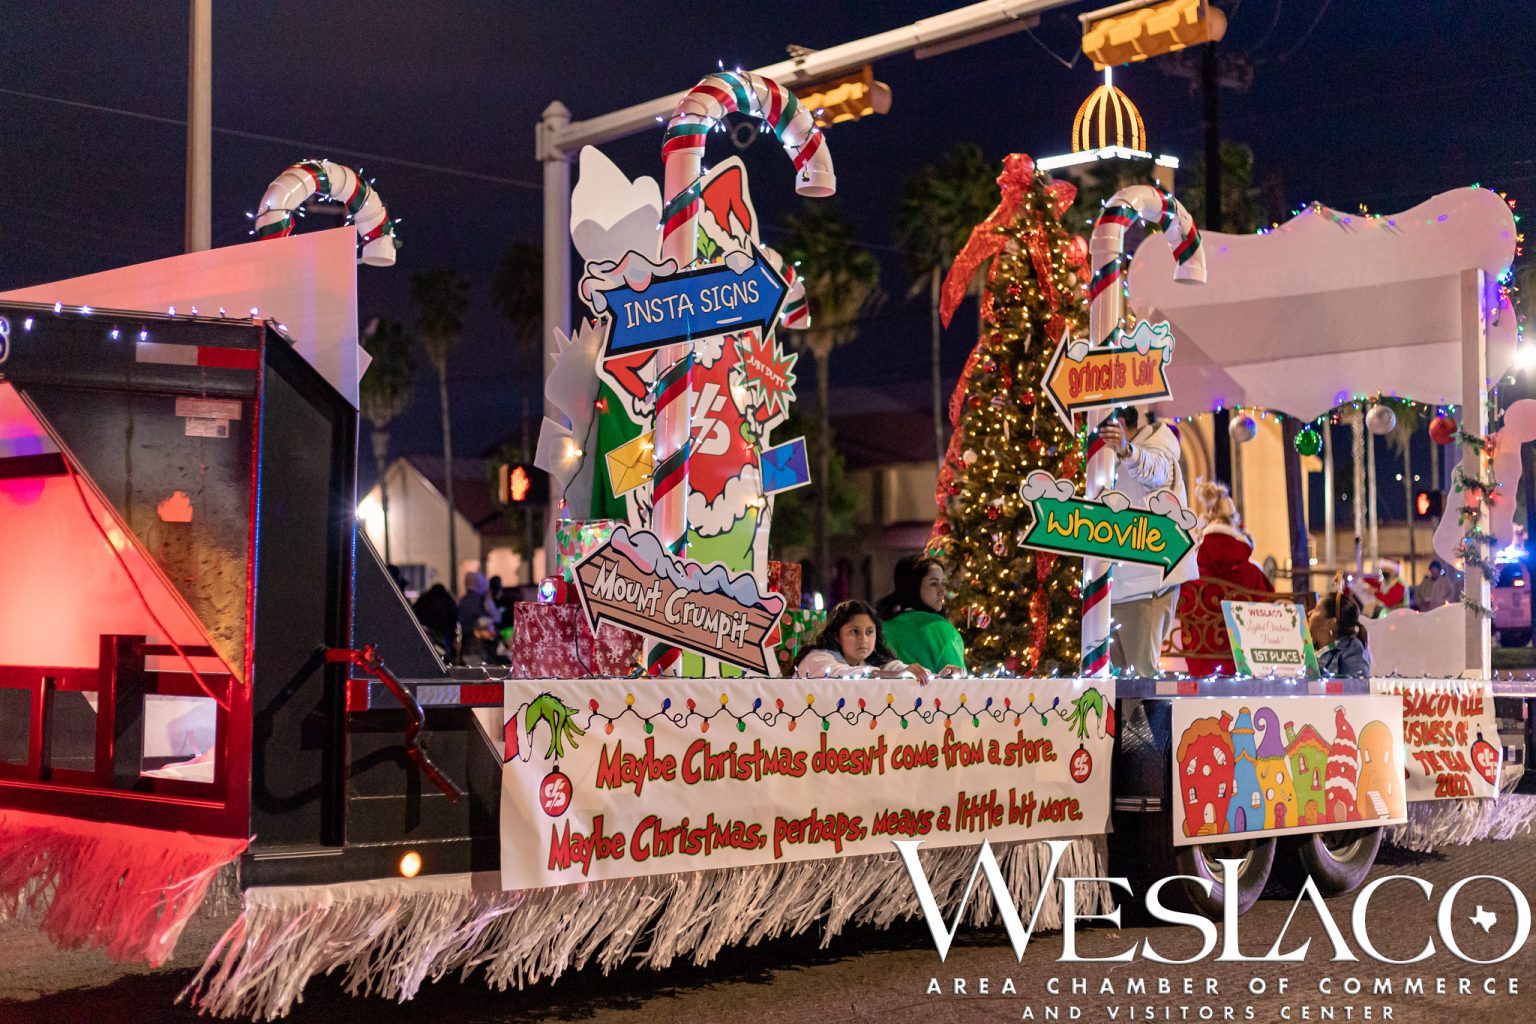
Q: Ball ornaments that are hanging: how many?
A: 4